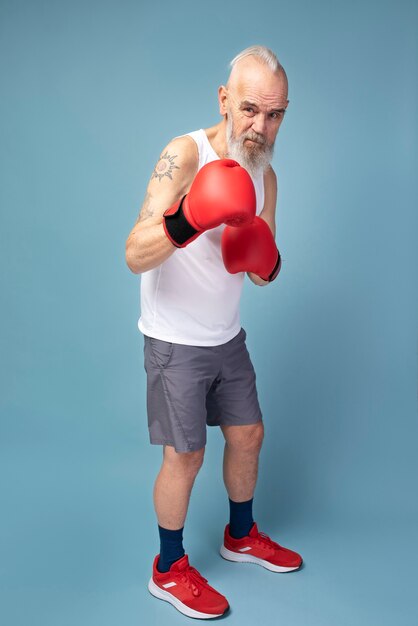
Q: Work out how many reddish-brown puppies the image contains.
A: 0